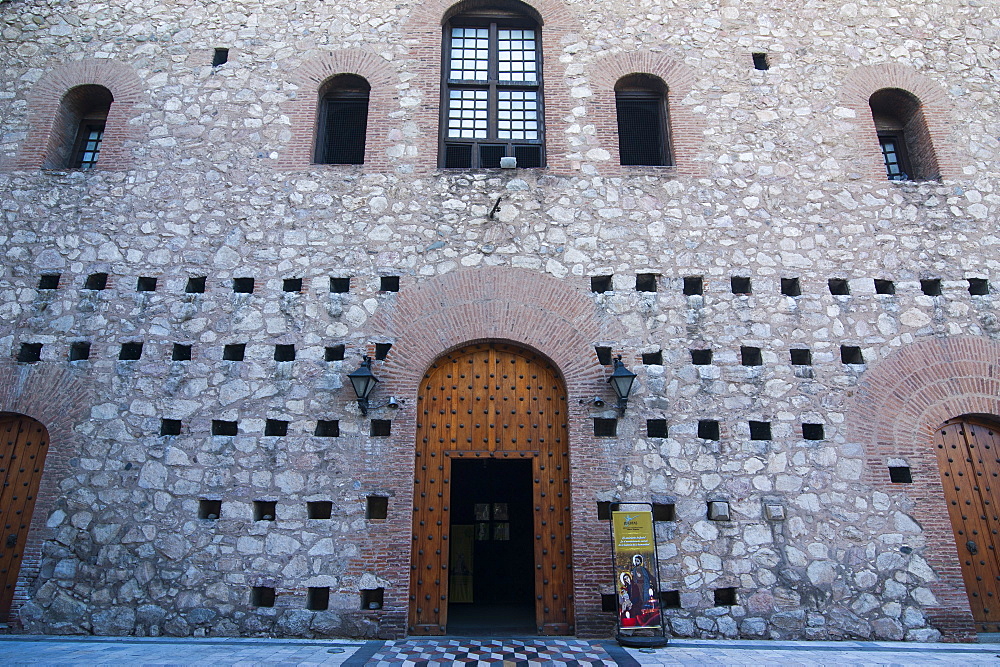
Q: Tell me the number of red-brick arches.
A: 8